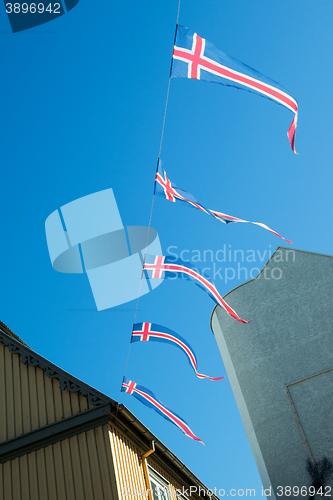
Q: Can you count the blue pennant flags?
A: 5